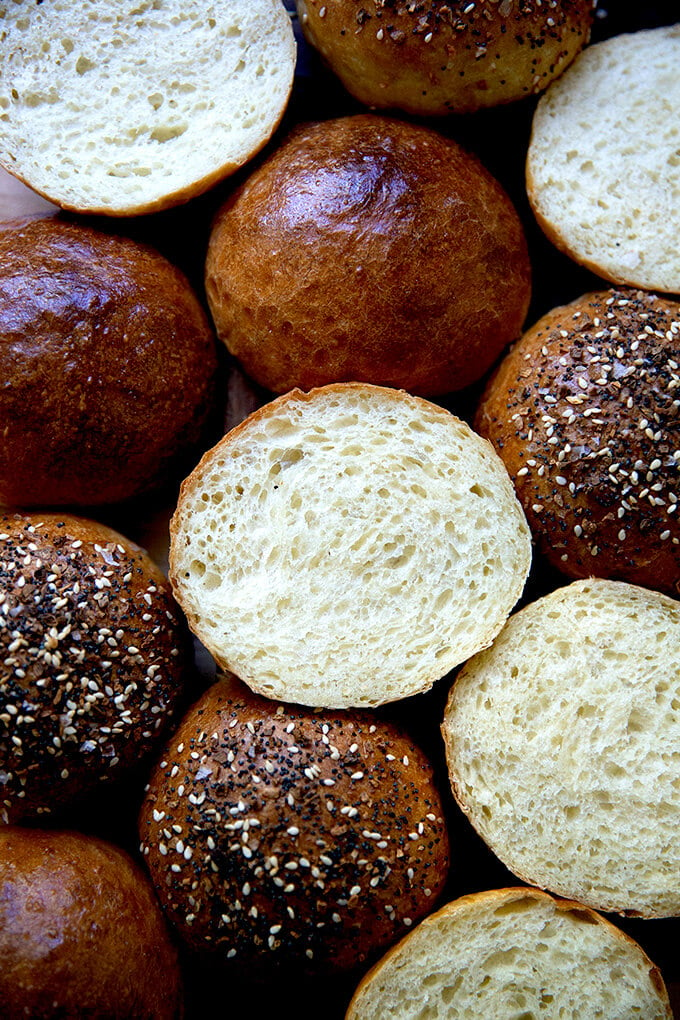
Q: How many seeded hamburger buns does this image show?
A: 4